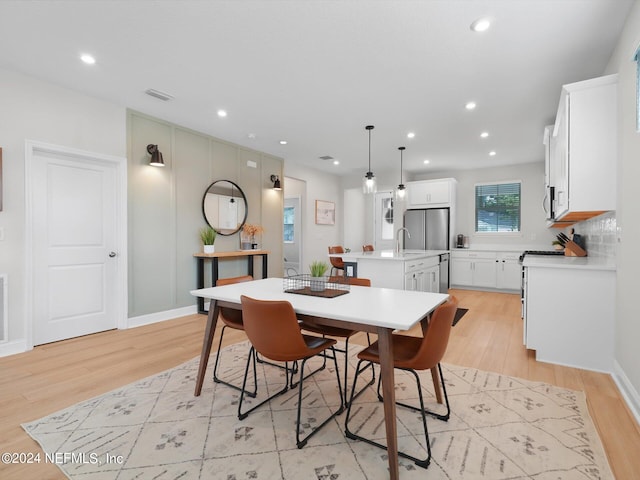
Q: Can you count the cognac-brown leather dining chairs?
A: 4